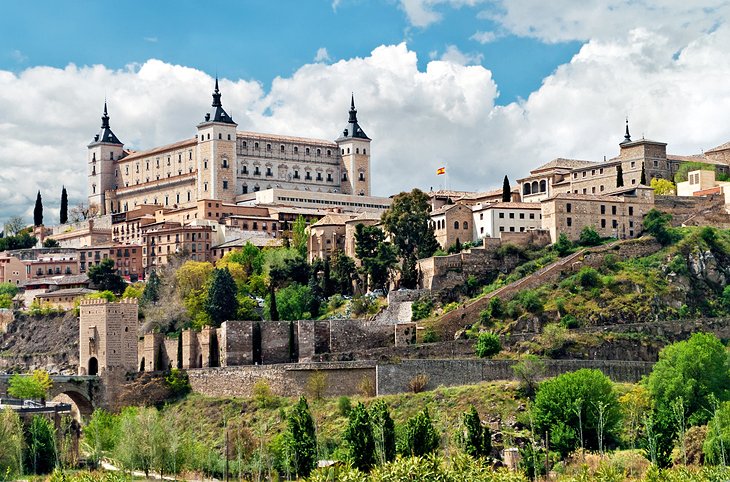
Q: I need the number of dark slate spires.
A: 4